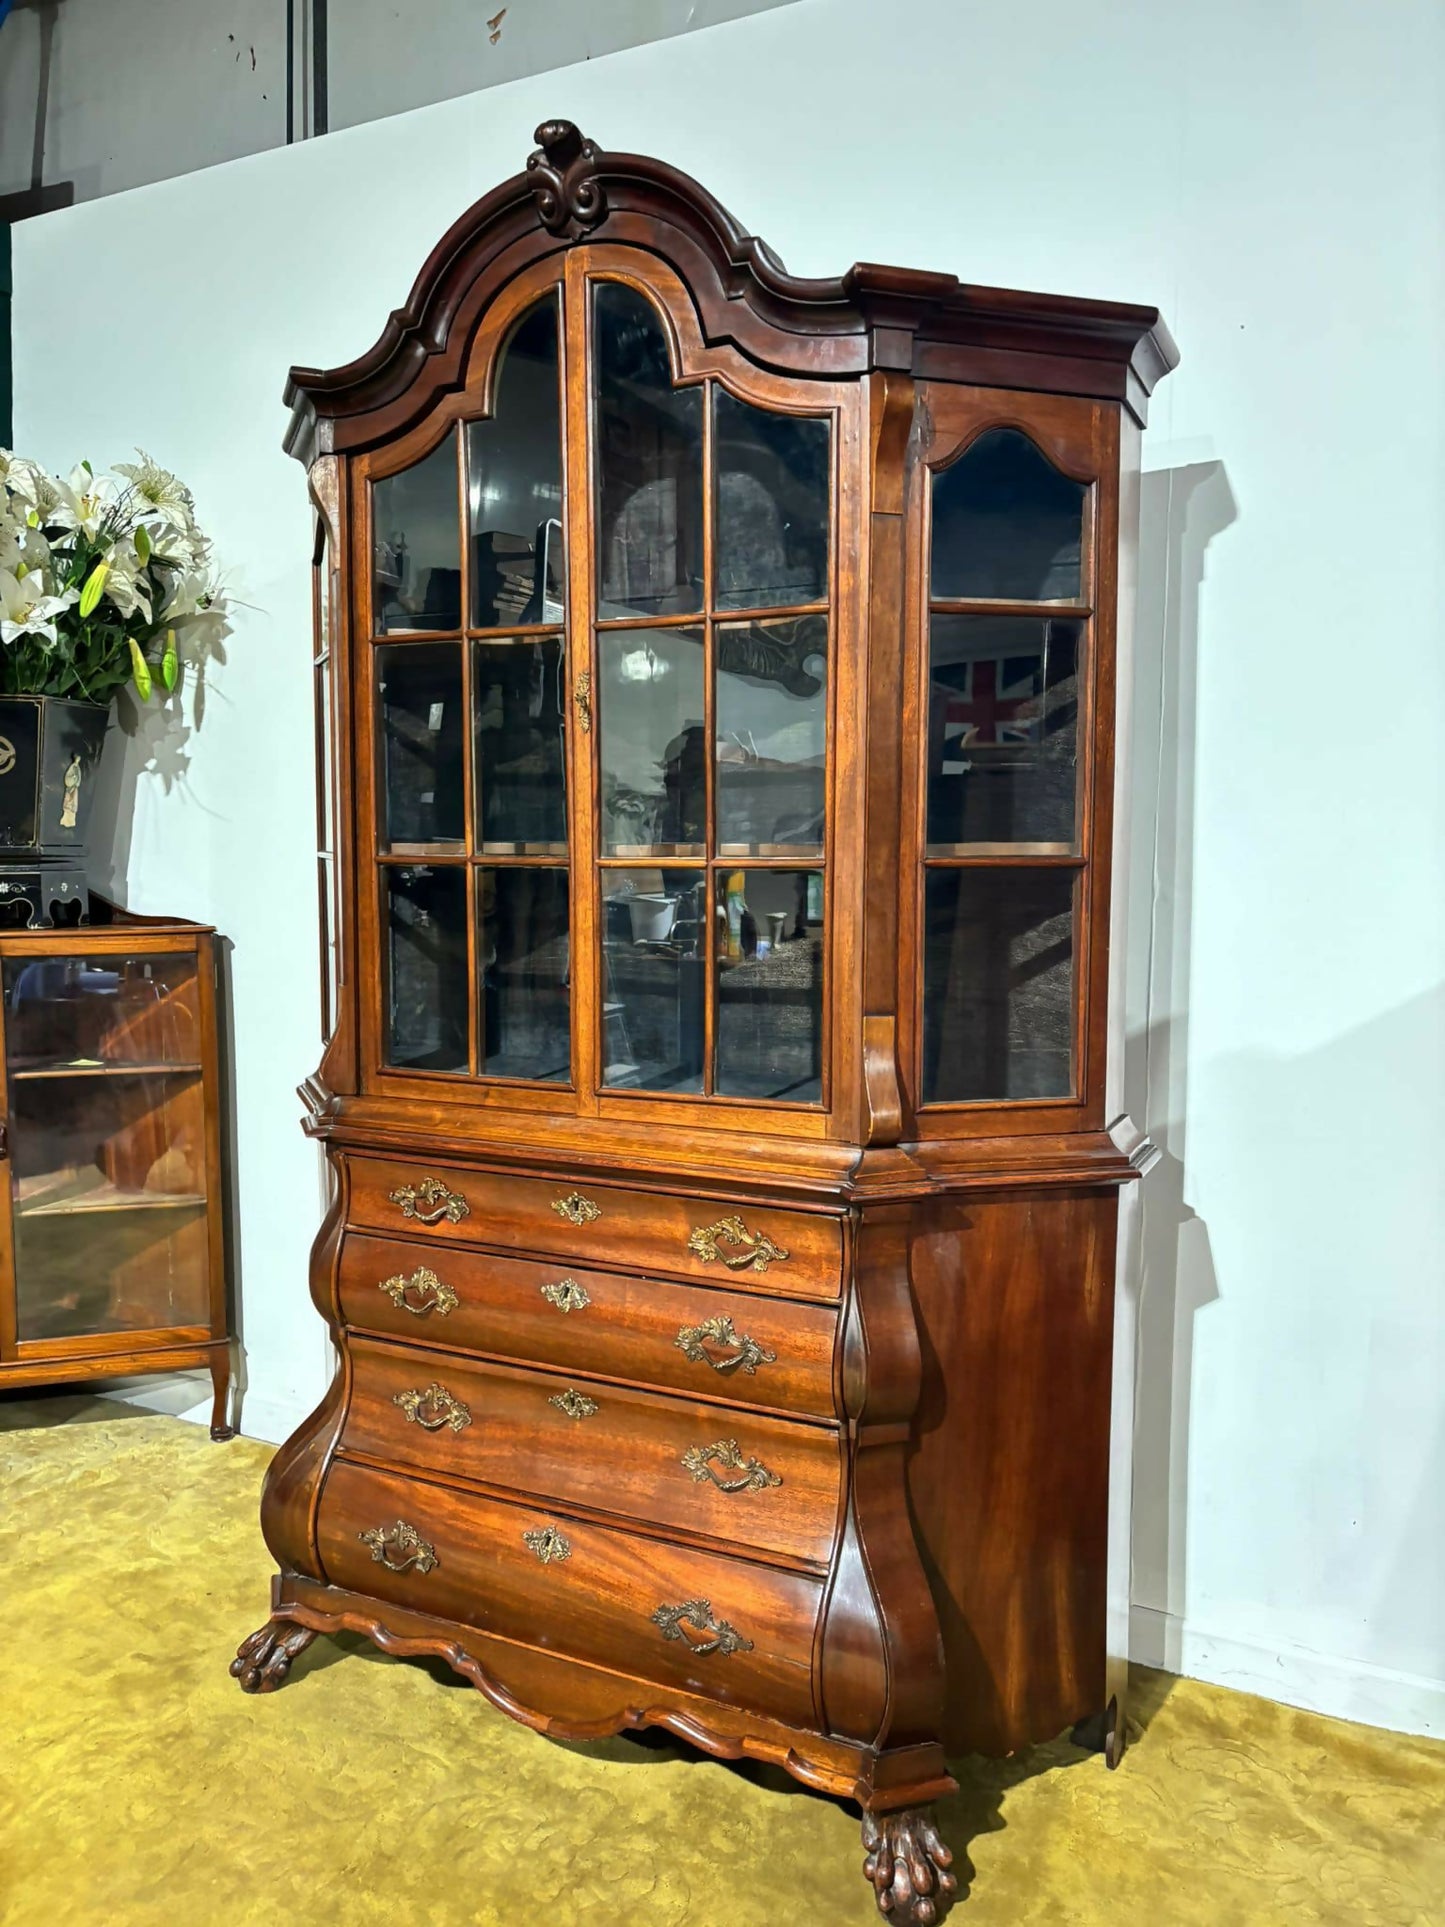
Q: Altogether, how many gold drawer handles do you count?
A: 8